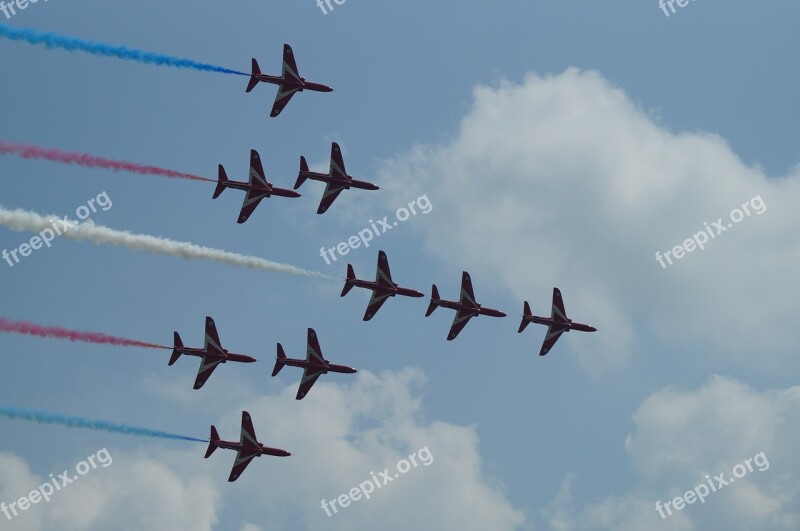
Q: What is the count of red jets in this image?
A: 9